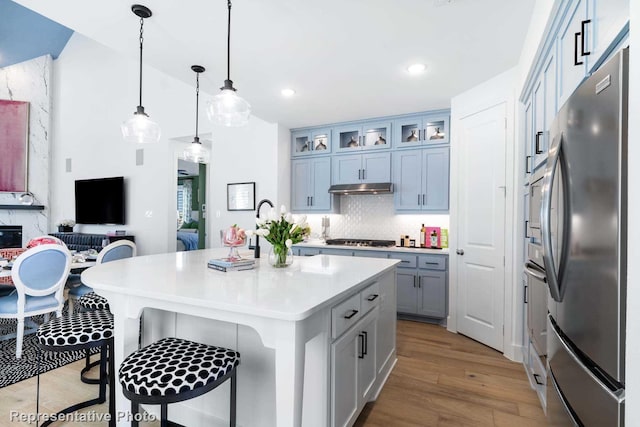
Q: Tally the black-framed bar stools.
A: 3